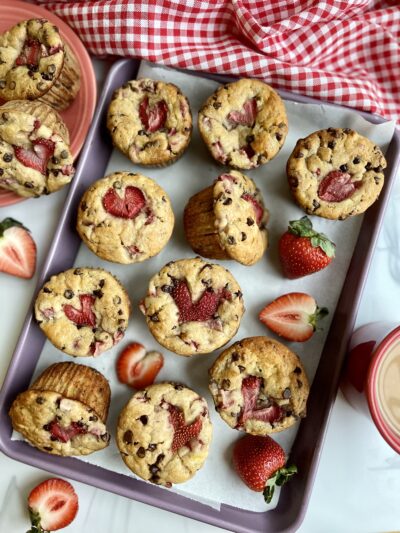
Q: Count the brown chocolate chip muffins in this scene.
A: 12